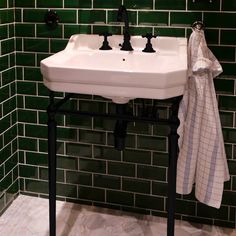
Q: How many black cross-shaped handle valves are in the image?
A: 2